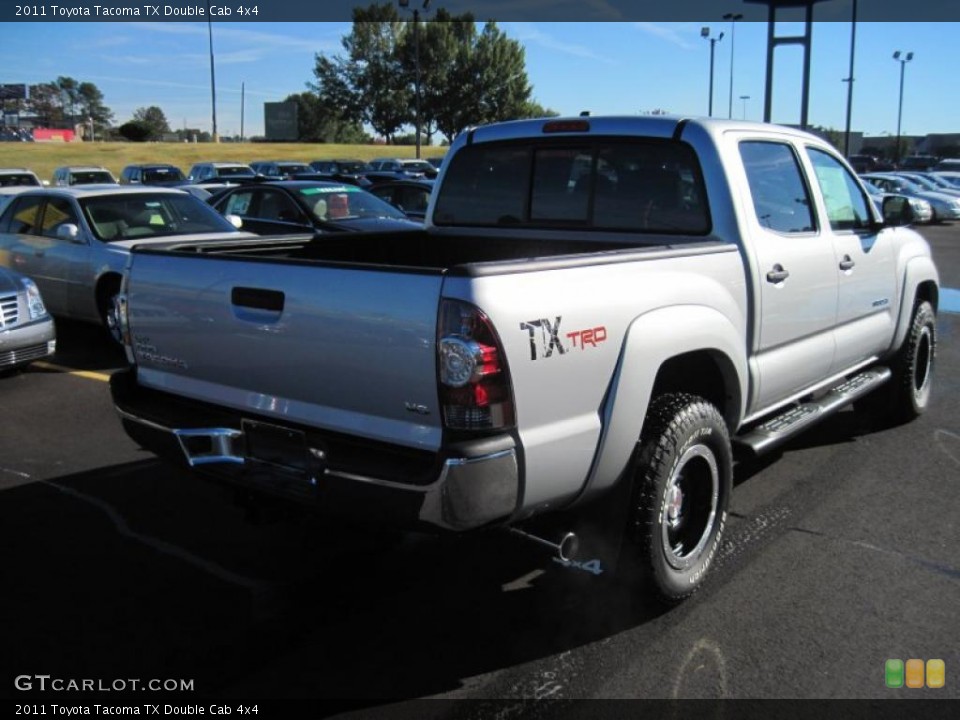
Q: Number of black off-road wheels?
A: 2